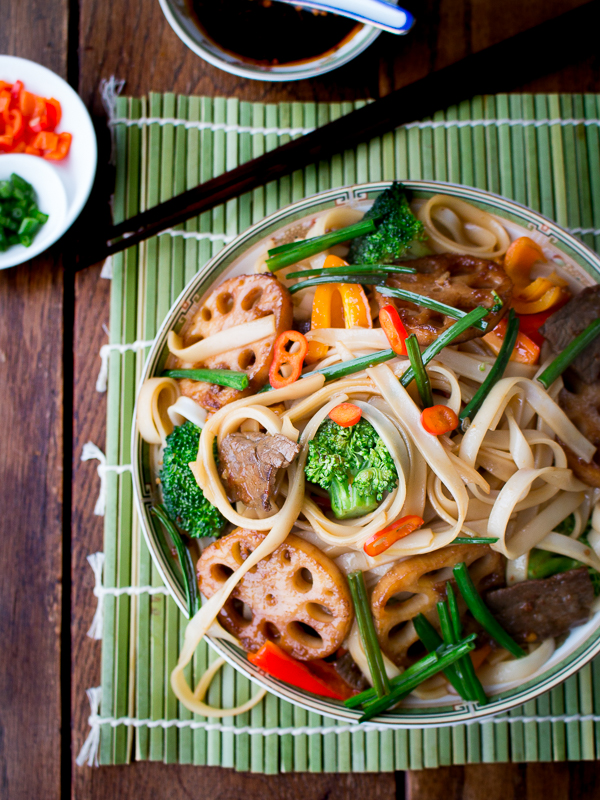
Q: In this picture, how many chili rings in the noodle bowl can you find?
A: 5